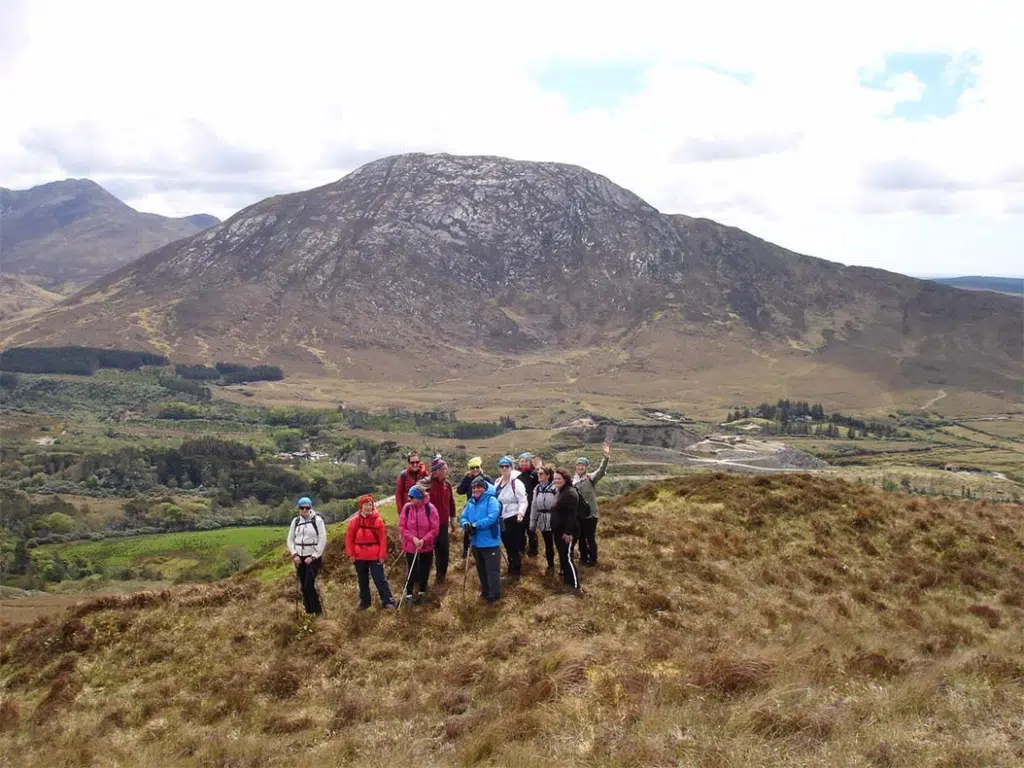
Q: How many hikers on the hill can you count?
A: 12